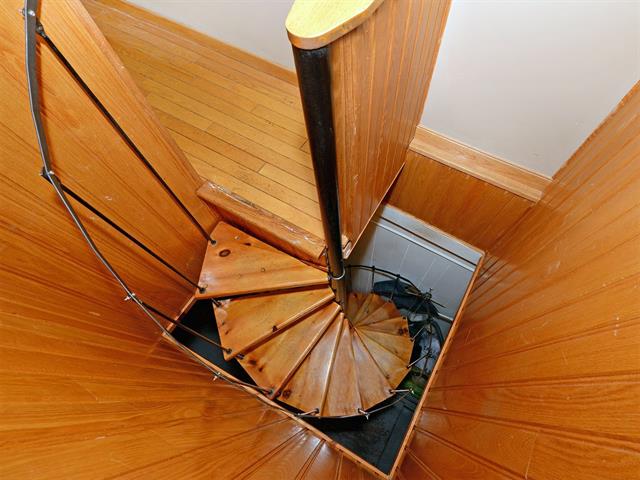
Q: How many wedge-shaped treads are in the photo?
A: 12